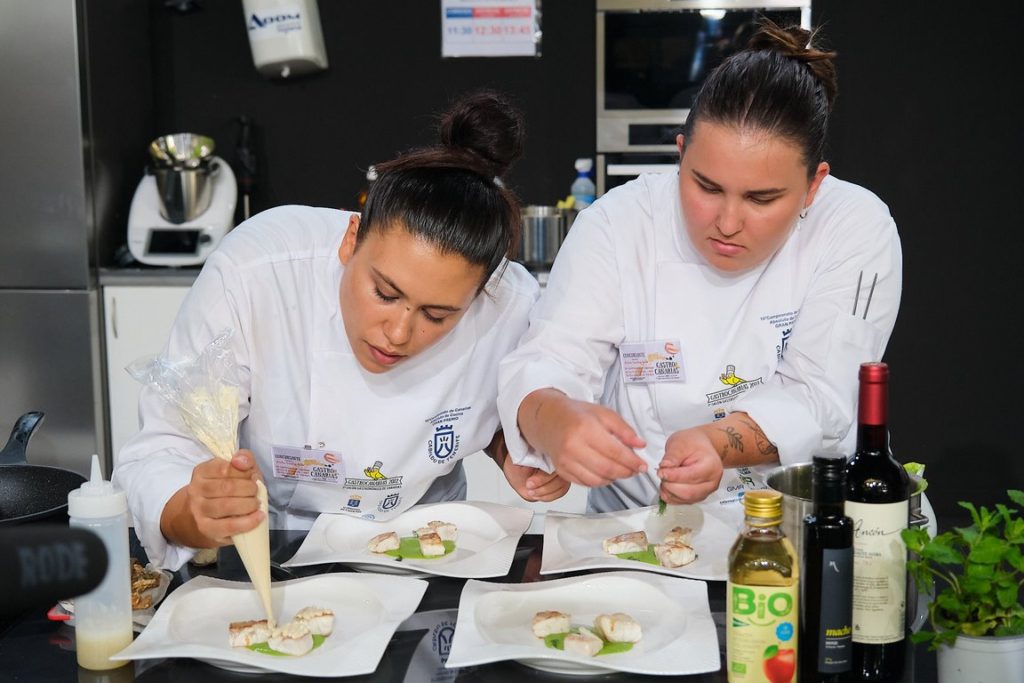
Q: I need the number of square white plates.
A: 4